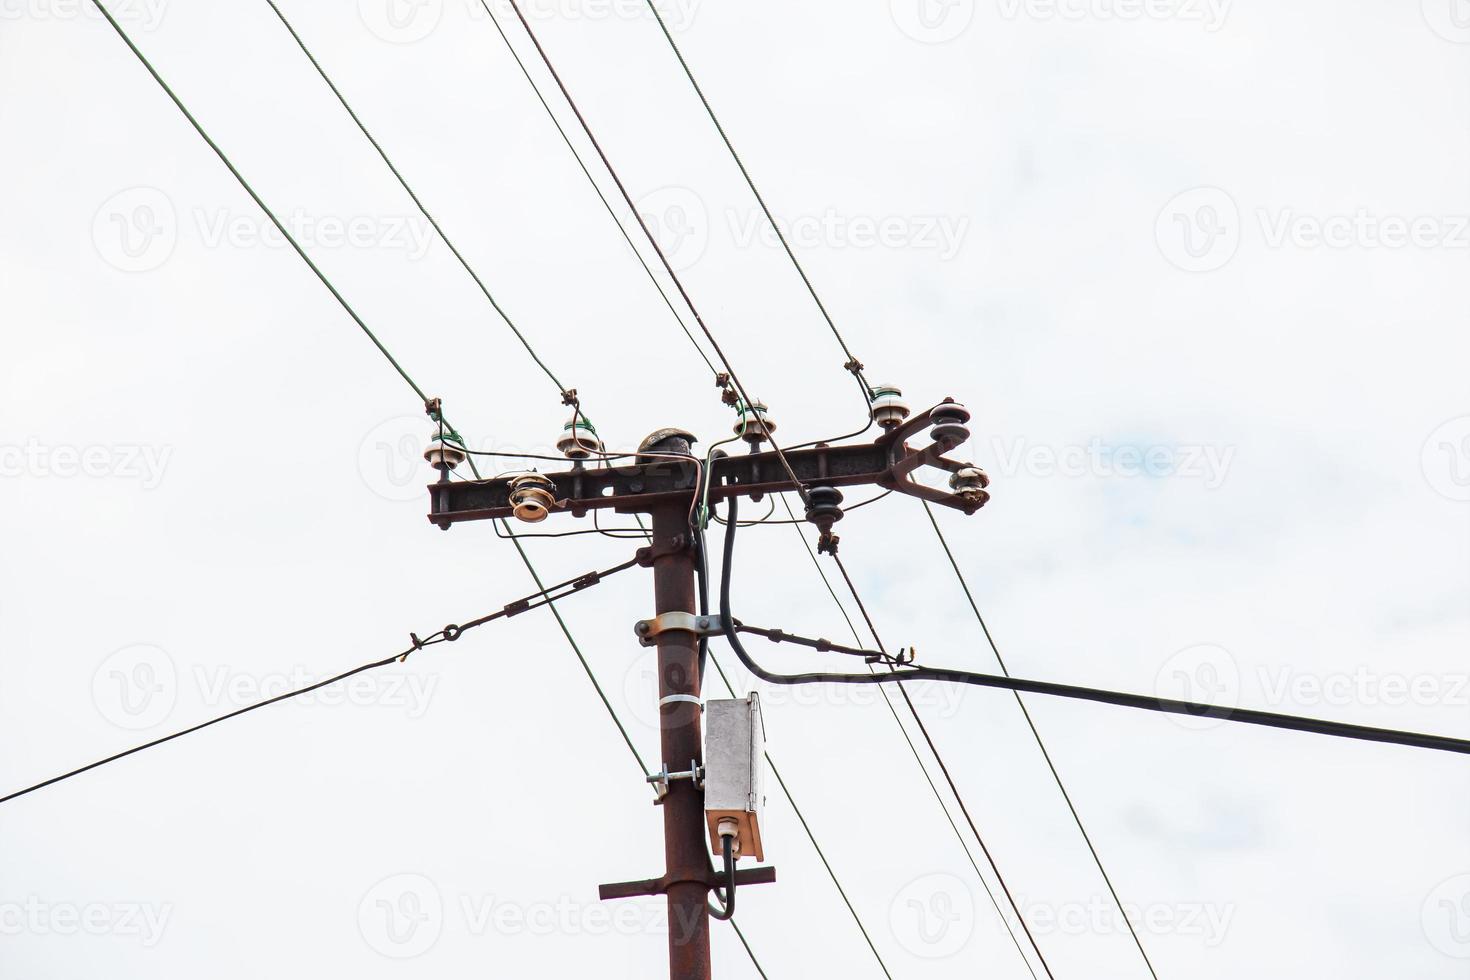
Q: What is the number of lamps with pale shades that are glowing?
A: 0